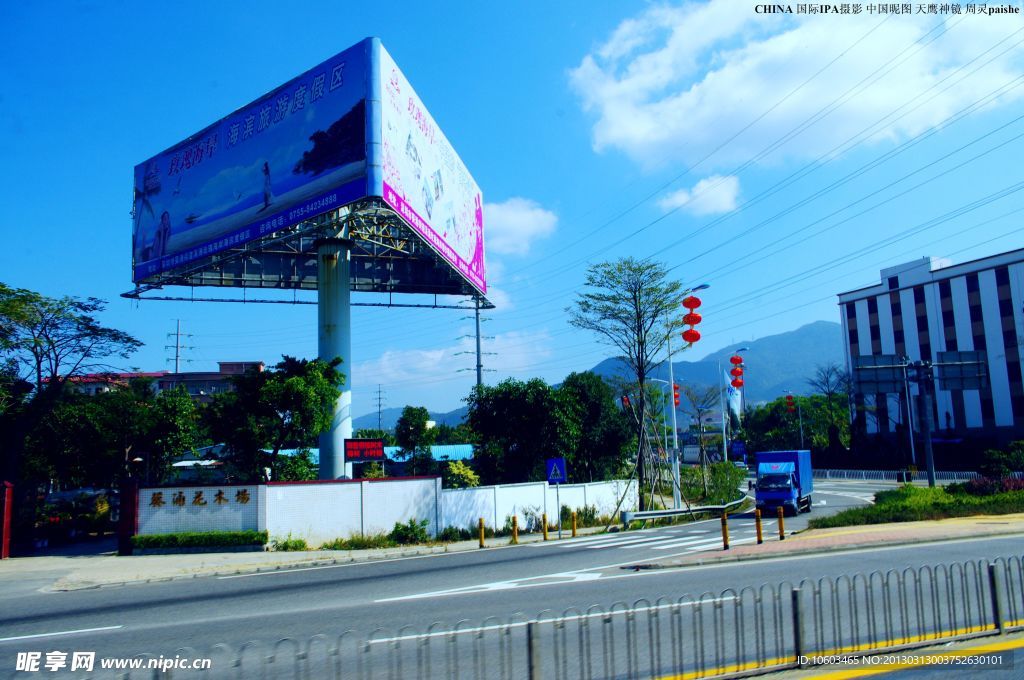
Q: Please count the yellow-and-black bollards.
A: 7